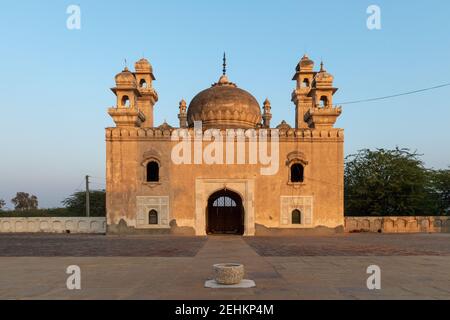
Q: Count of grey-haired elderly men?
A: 0